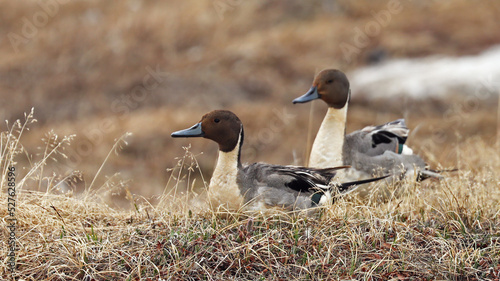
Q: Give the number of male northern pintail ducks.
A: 2